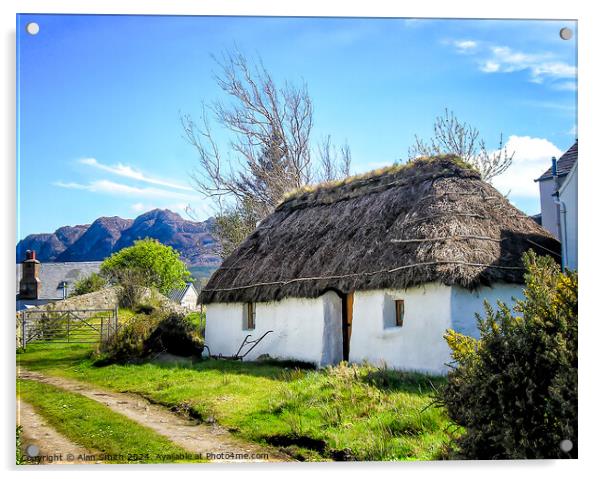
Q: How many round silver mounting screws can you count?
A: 4